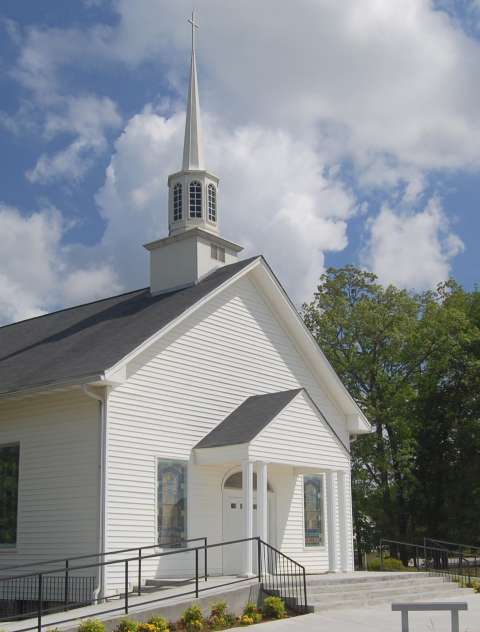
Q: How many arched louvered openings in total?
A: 3